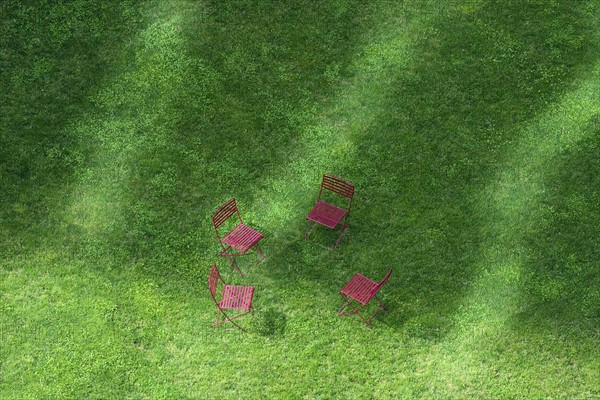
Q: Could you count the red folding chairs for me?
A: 4